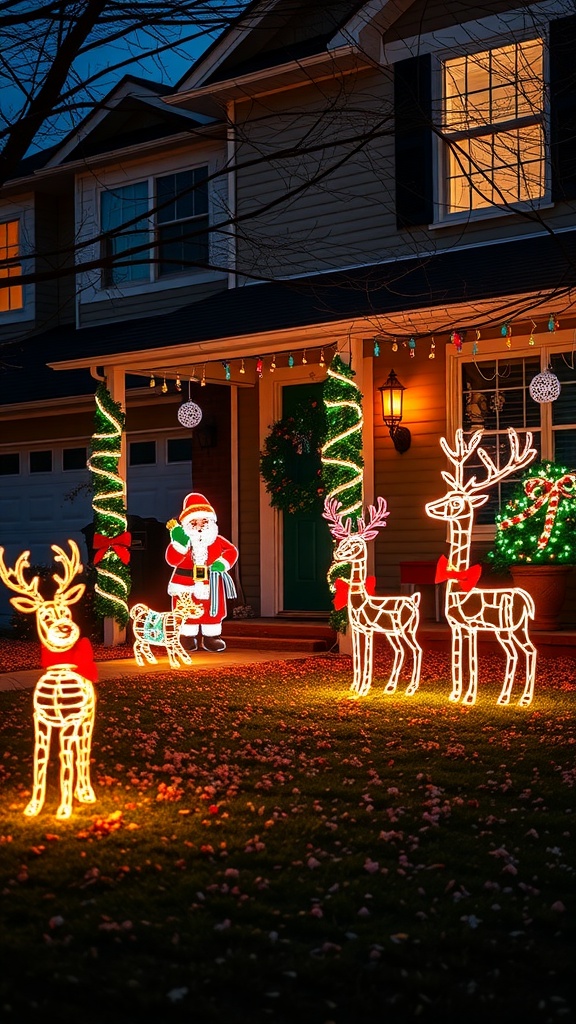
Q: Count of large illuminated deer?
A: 3